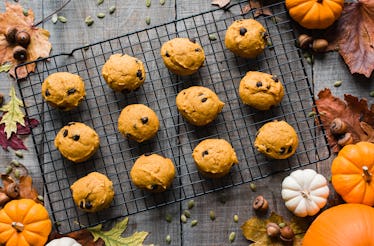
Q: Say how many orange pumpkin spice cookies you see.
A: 12